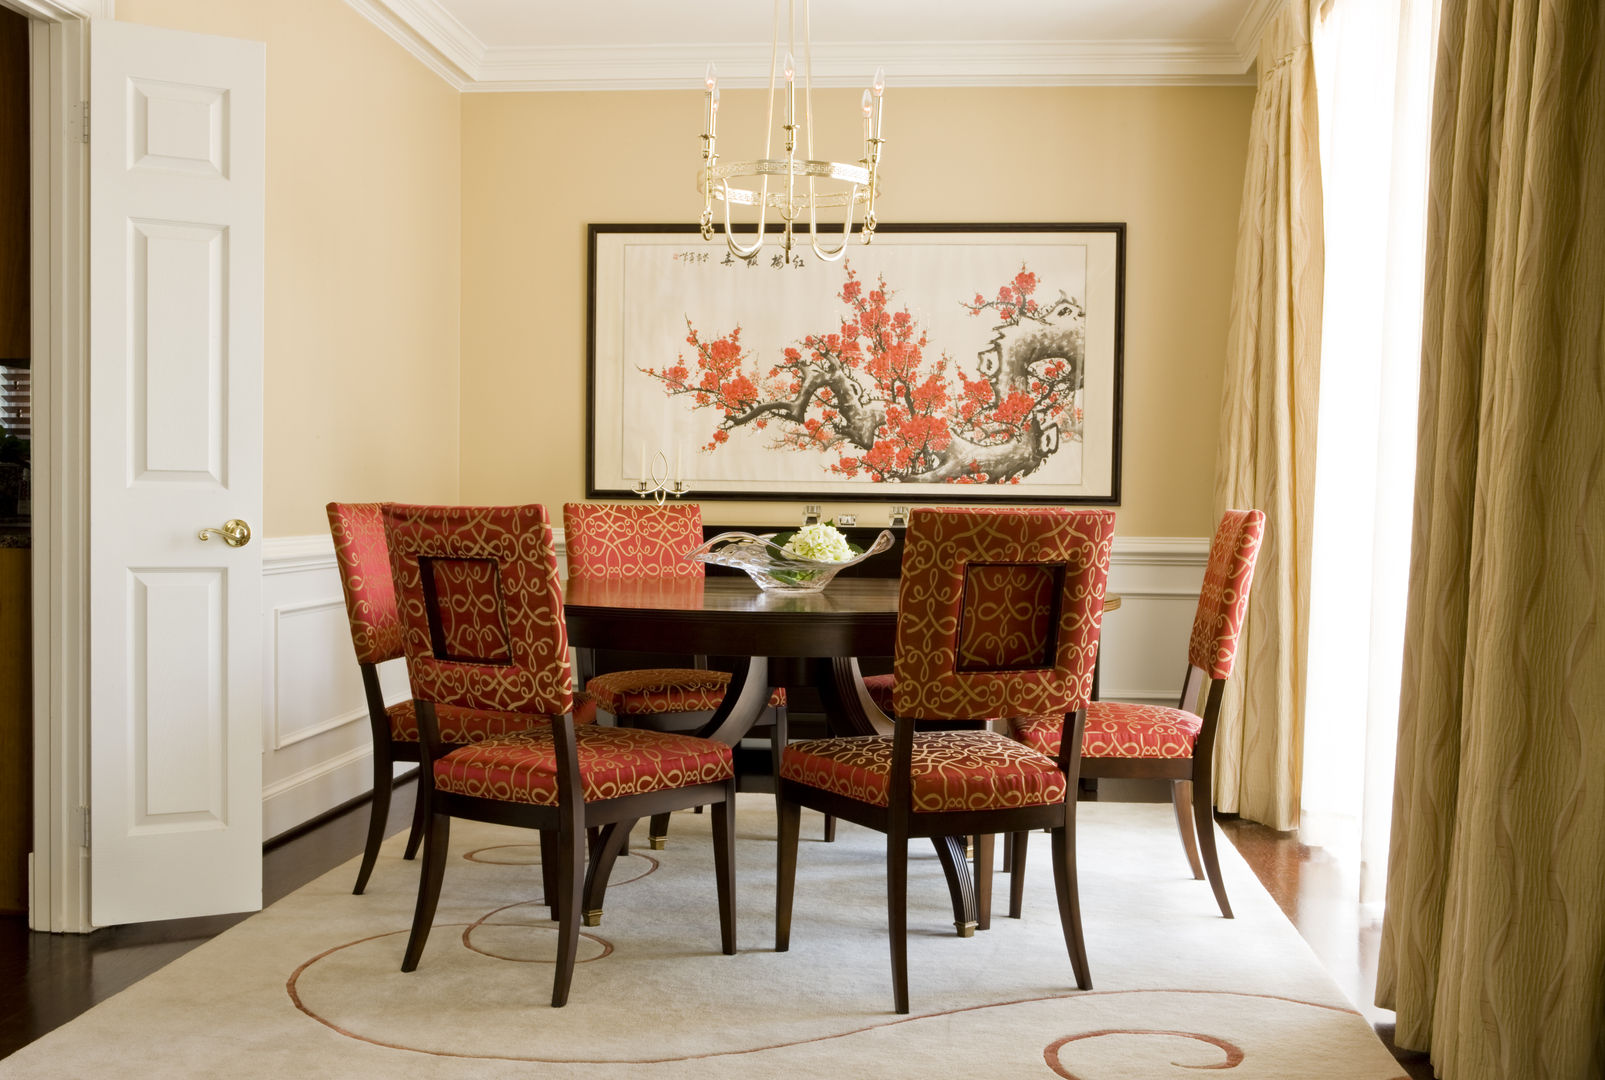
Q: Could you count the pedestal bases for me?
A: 1